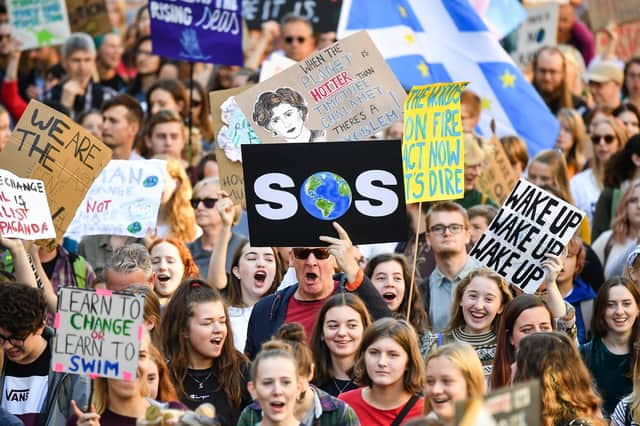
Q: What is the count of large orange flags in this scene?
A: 0